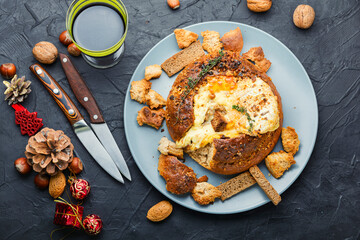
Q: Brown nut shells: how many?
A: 12